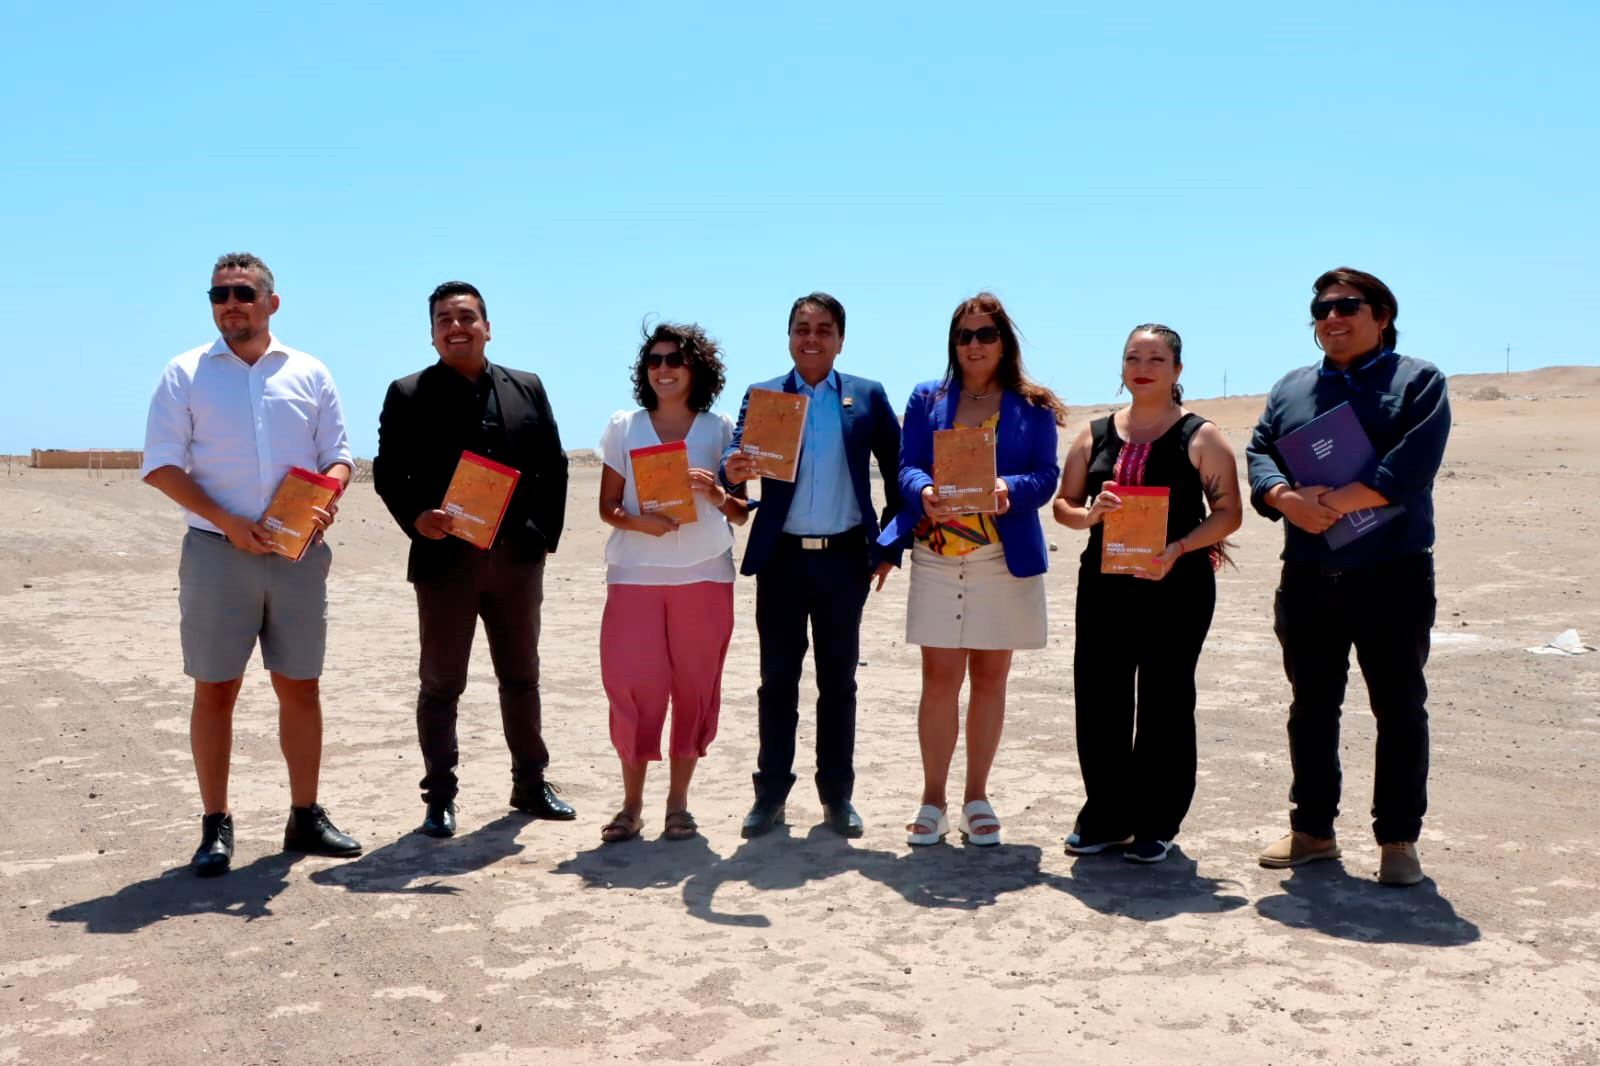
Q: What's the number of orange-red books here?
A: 6